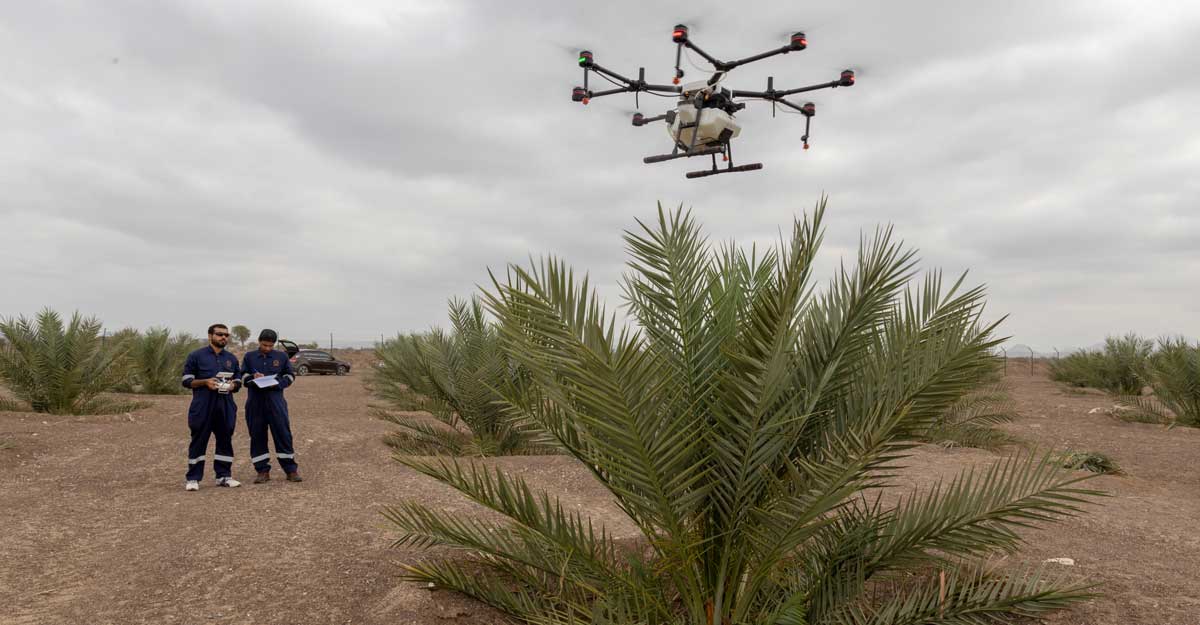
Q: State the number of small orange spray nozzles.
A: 4